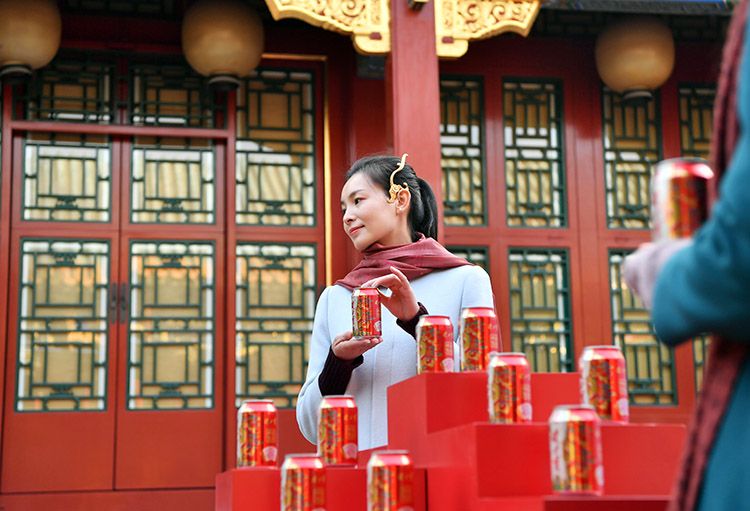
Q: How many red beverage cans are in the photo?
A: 11